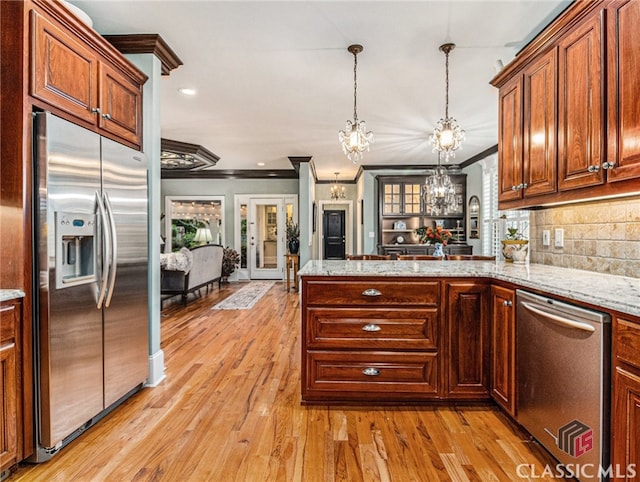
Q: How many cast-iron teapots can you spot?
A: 0